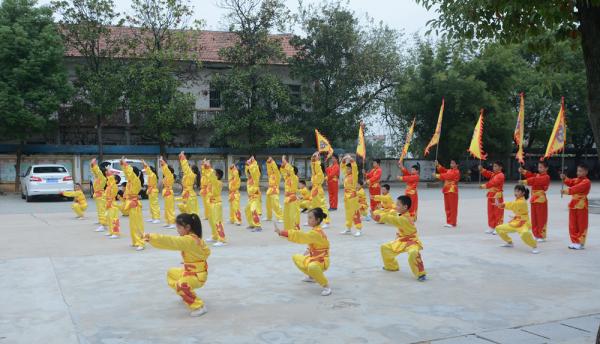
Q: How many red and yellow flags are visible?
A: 7